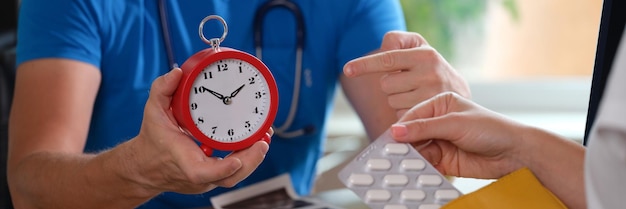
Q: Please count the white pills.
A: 11